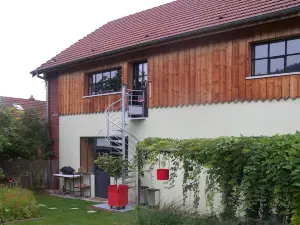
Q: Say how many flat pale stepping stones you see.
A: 4